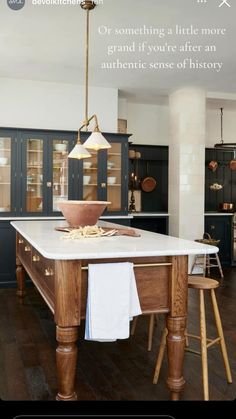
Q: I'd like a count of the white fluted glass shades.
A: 2